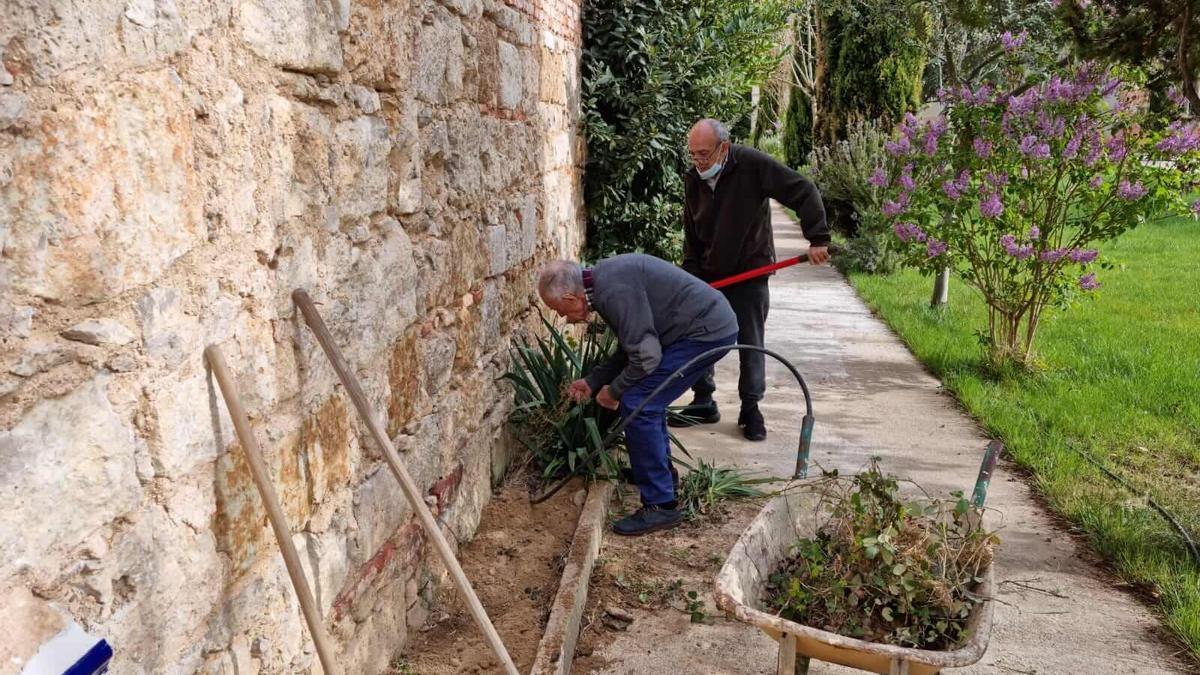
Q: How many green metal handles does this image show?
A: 2